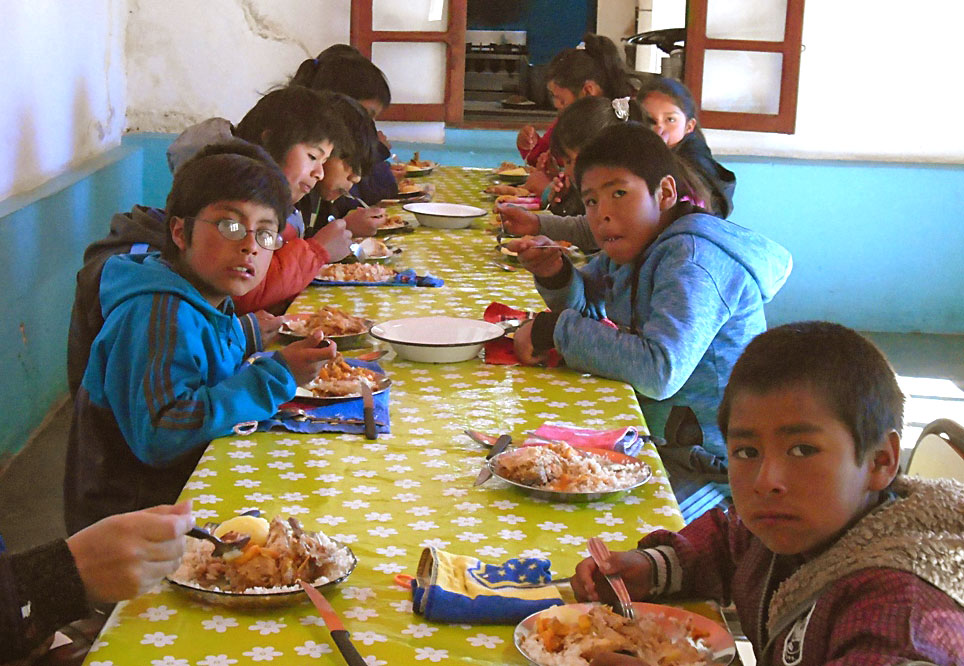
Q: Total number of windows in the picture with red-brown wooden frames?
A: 2